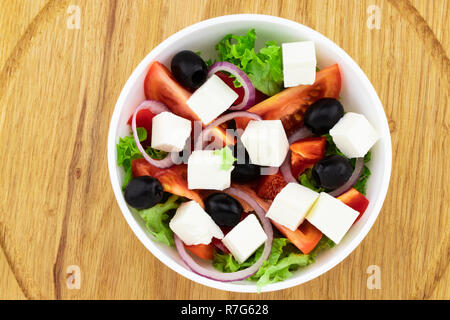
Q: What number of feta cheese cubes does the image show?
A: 10